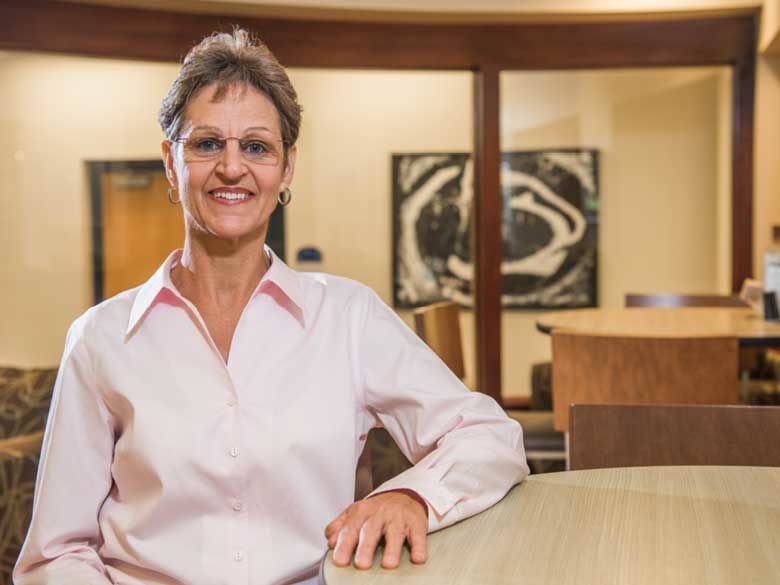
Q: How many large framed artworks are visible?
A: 1